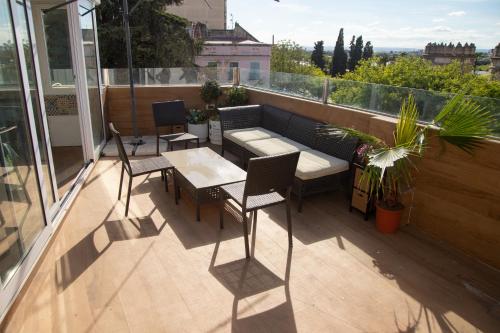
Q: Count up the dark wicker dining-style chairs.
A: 3